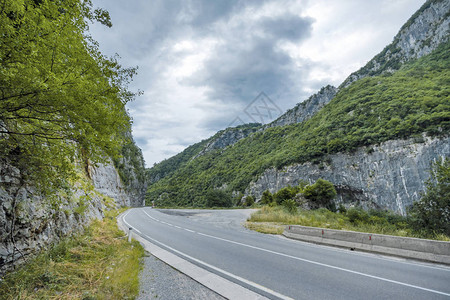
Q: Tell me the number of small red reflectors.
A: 3